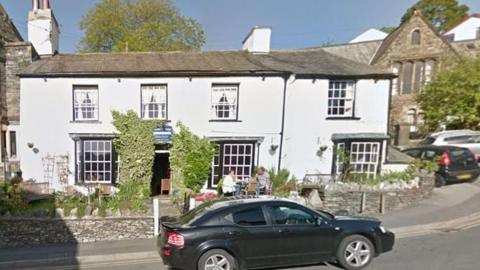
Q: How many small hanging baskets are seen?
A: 3